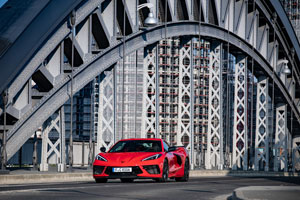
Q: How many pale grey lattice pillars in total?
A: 8